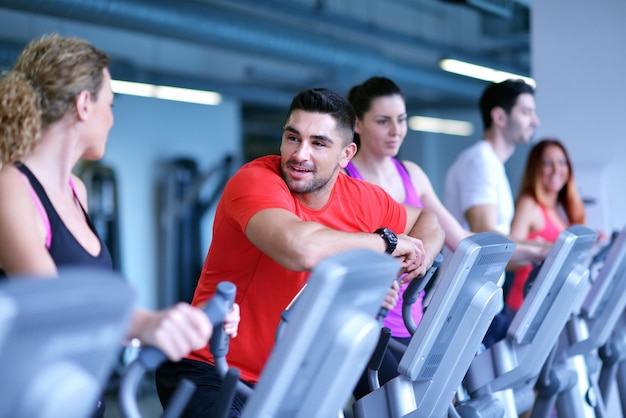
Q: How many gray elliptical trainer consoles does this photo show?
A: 5